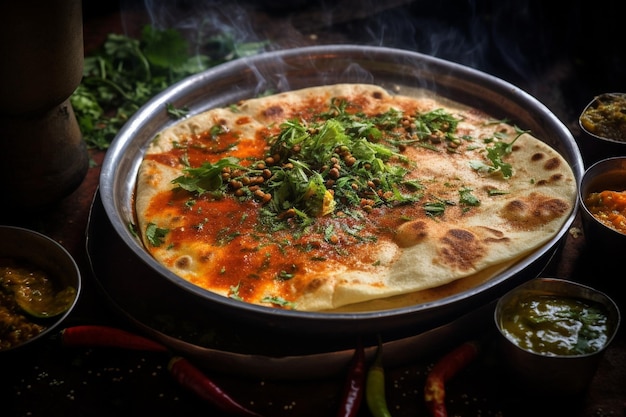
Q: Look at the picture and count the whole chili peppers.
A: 5